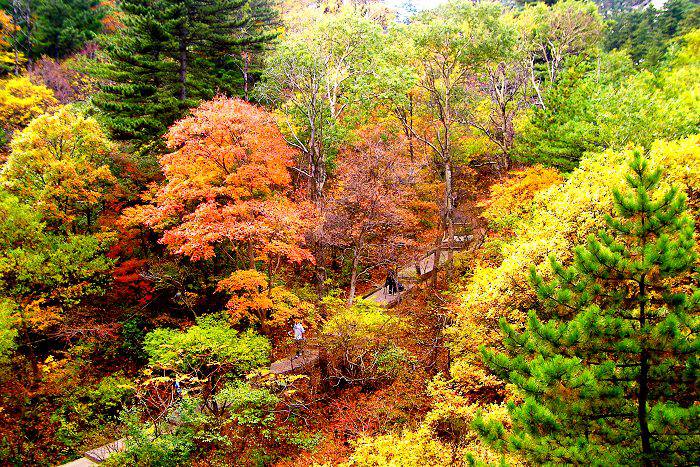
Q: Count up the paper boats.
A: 0